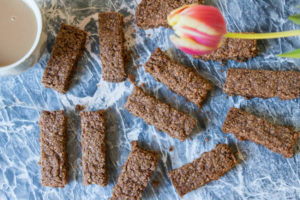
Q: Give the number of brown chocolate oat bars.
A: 12